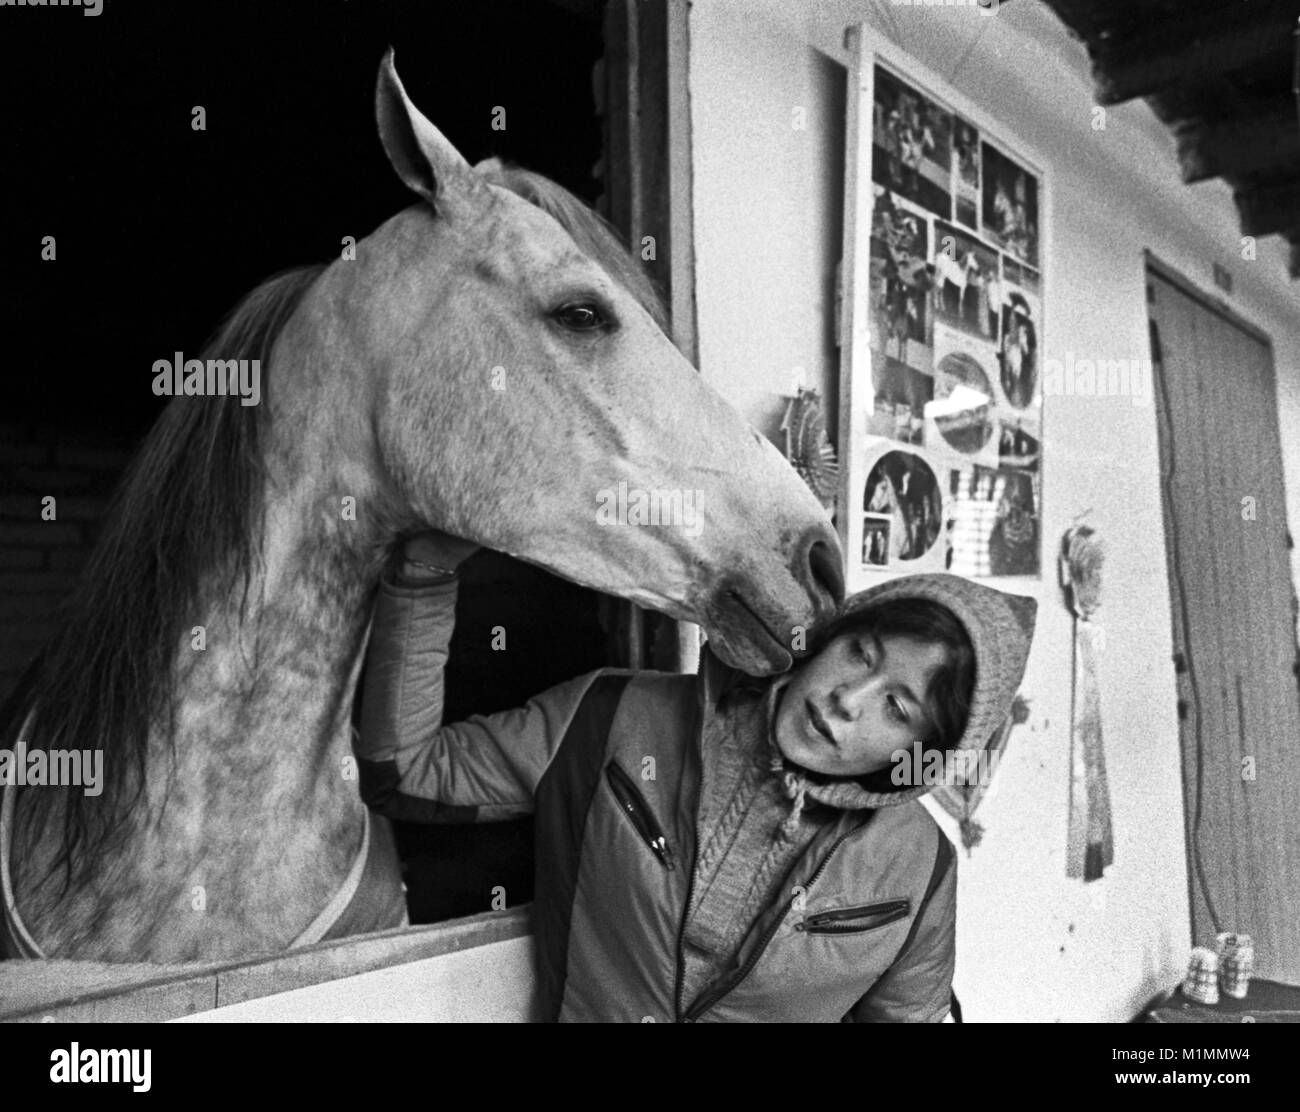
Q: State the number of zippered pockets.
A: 2